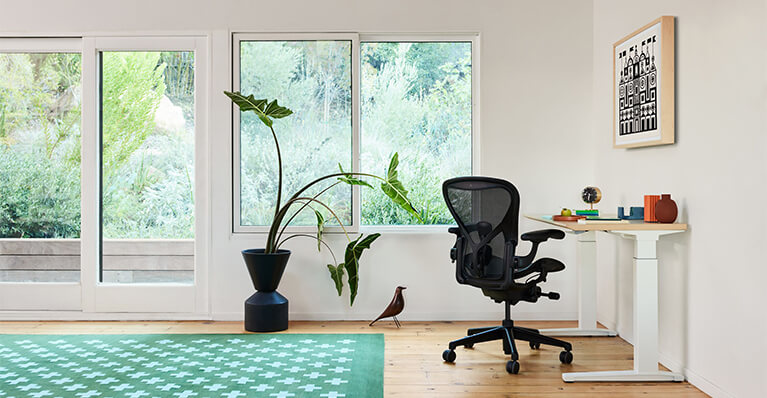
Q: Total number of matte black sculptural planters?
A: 1